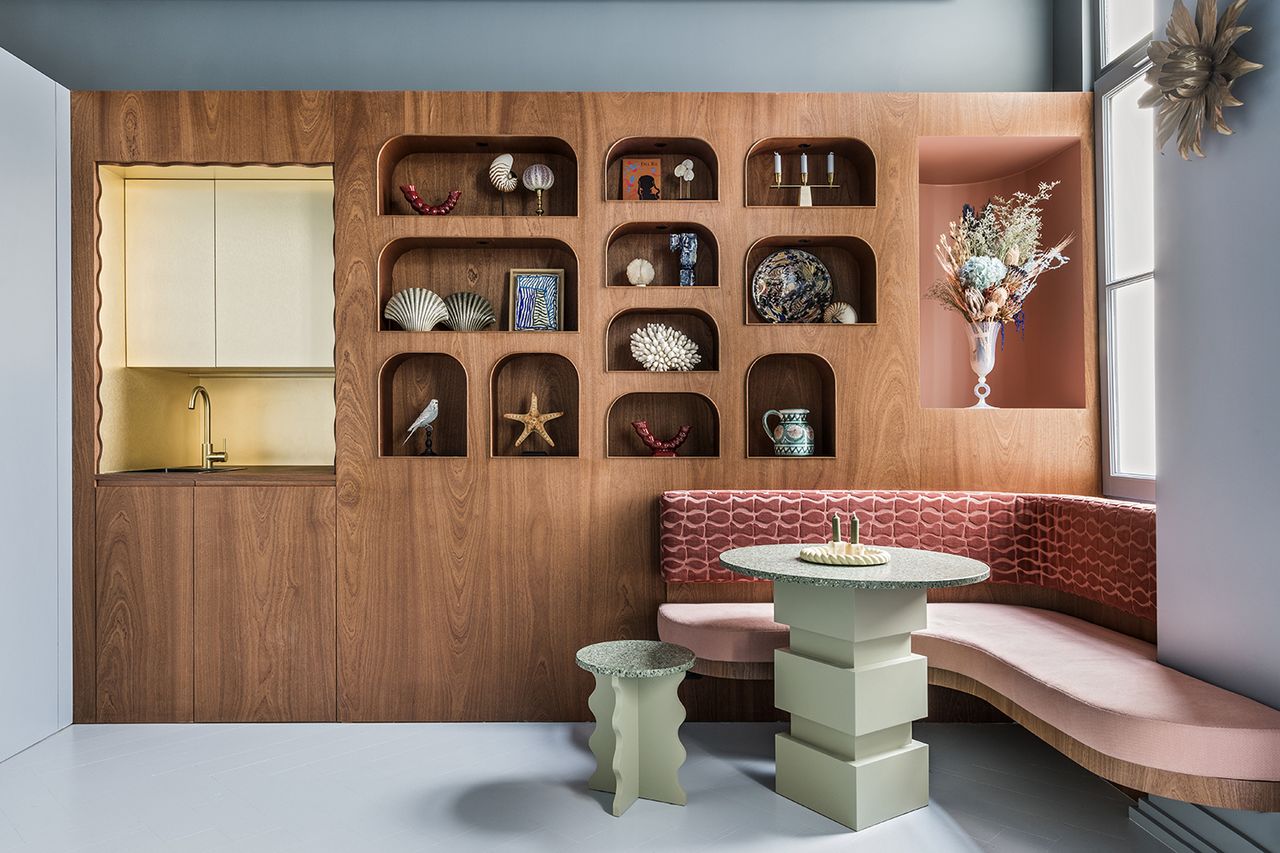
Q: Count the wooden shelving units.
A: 11